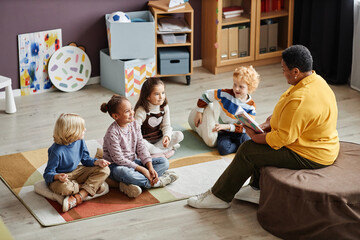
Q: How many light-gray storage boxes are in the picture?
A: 2